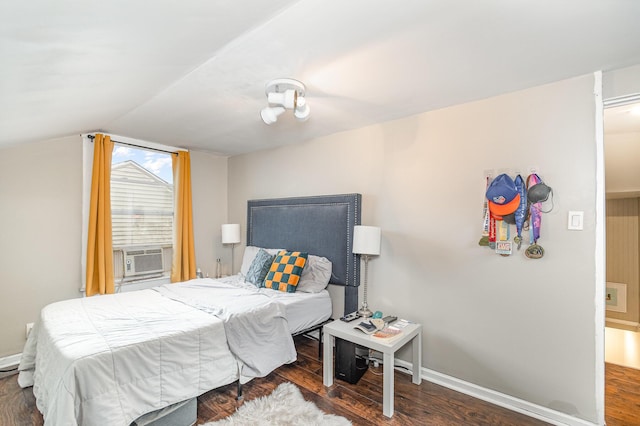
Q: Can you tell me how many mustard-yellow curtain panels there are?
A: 2